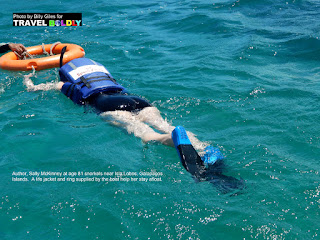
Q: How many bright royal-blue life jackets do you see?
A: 1